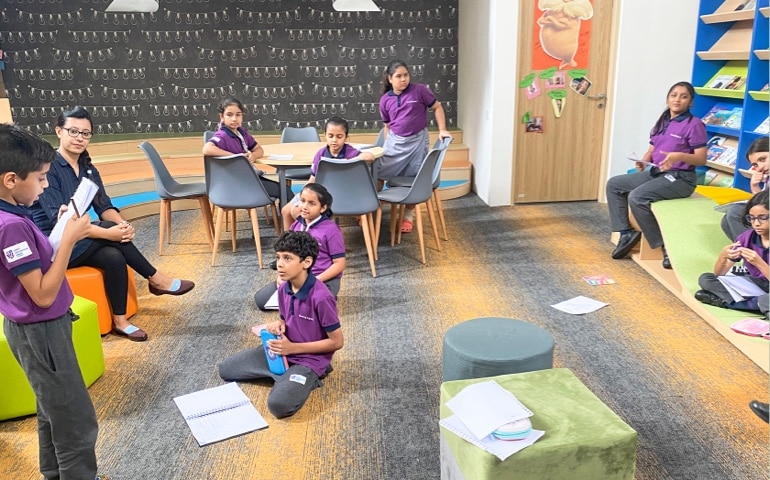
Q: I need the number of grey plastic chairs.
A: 8